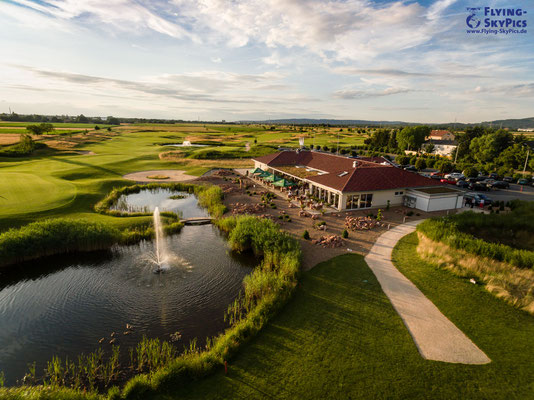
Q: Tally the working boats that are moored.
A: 0